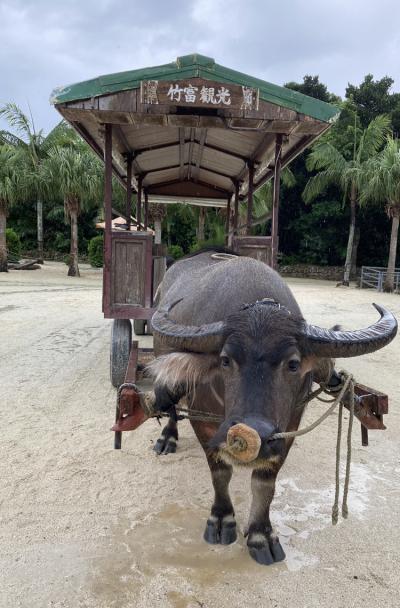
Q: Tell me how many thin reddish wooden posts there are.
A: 8